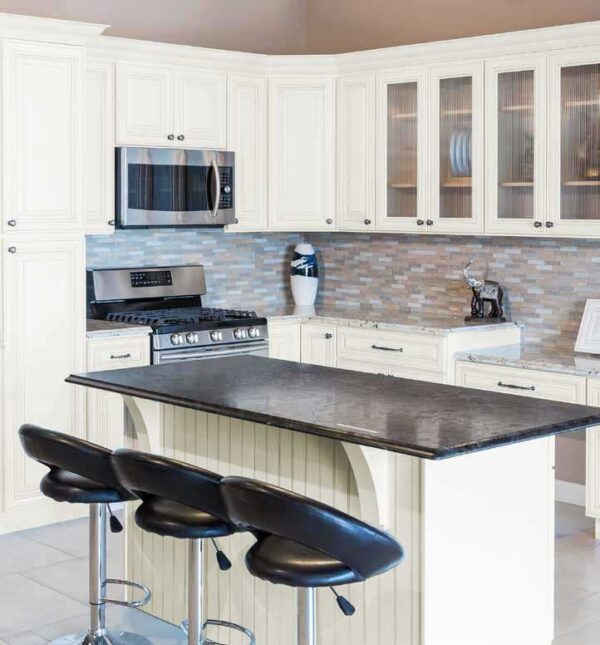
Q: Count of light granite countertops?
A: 3